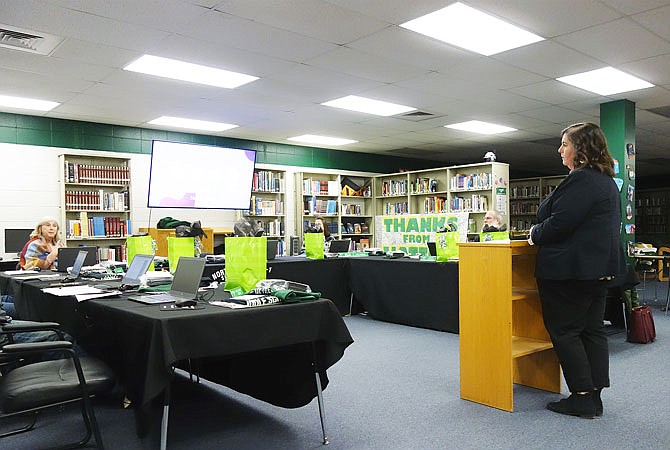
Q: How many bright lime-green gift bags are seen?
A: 6